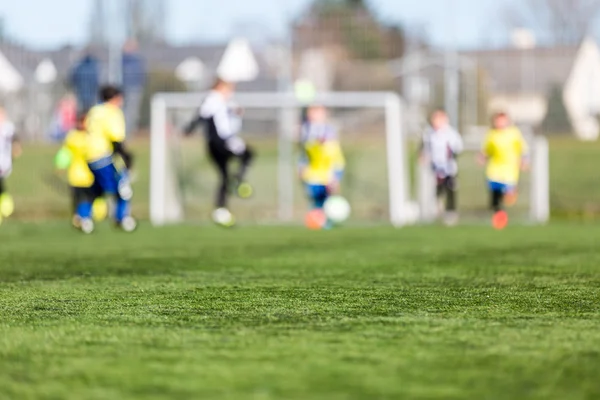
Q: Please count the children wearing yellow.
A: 4